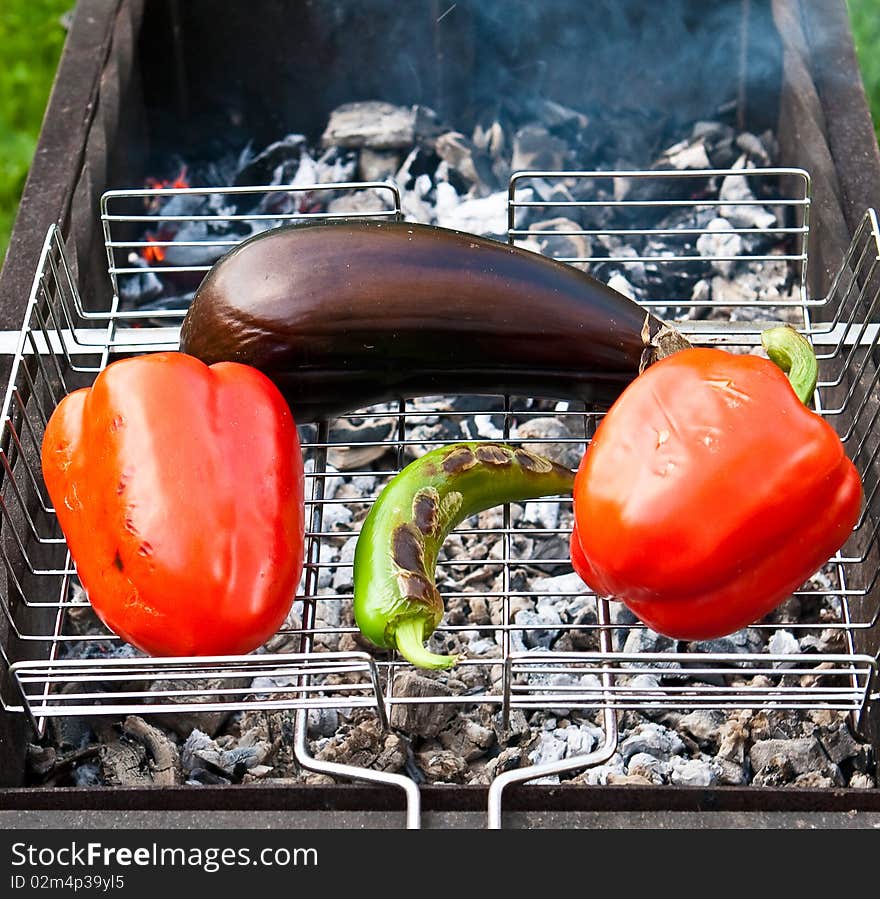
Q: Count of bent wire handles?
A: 2